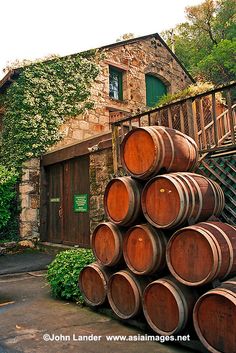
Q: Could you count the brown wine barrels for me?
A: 10